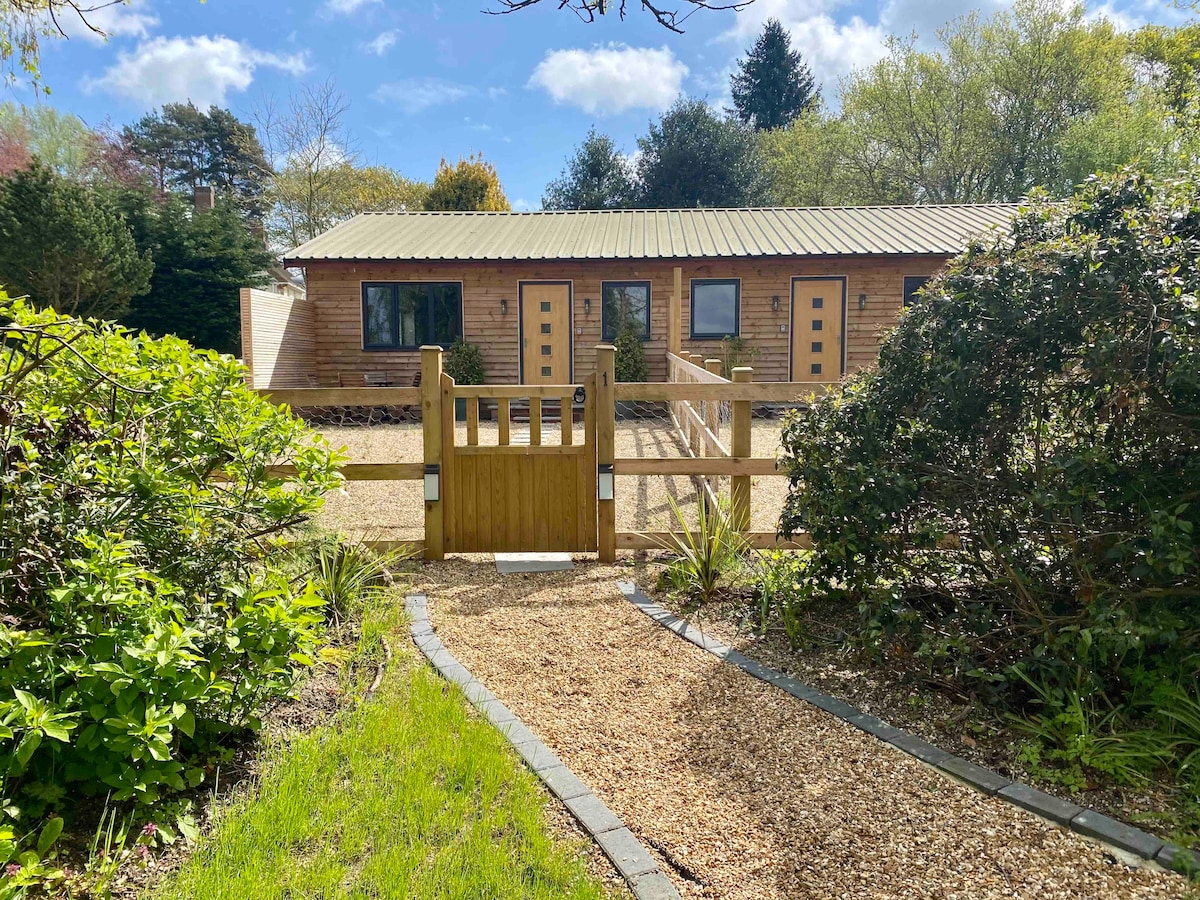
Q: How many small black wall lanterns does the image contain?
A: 4